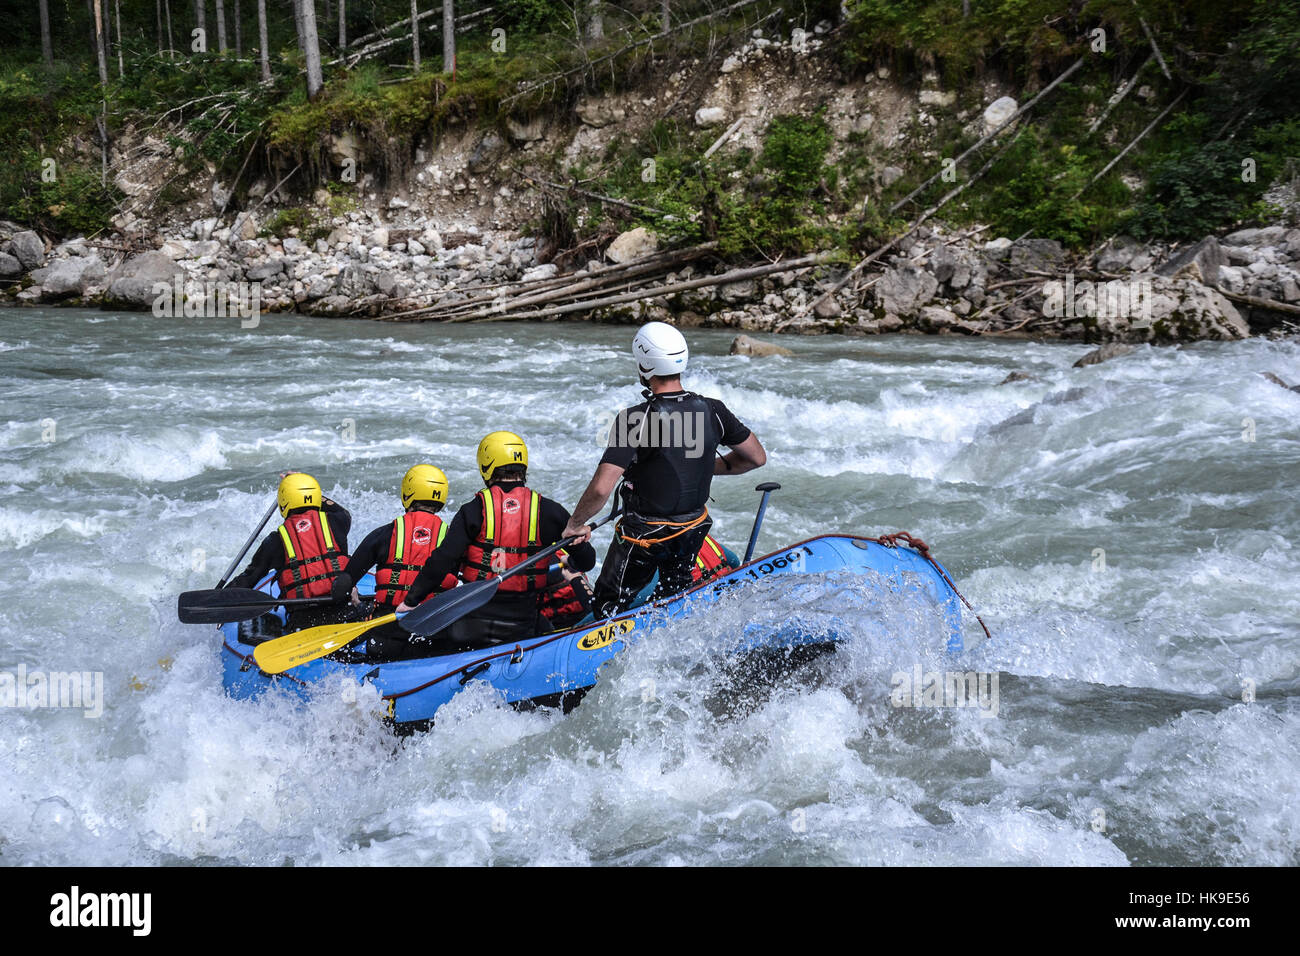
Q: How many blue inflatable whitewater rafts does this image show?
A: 1